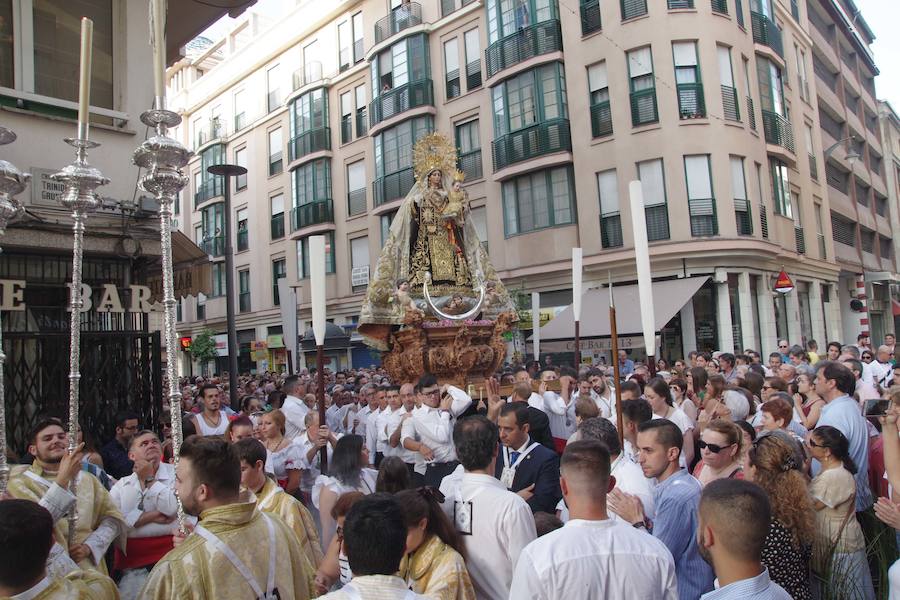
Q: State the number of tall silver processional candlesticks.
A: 3